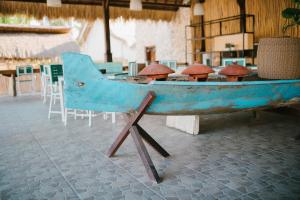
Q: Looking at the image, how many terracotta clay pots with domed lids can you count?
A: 3